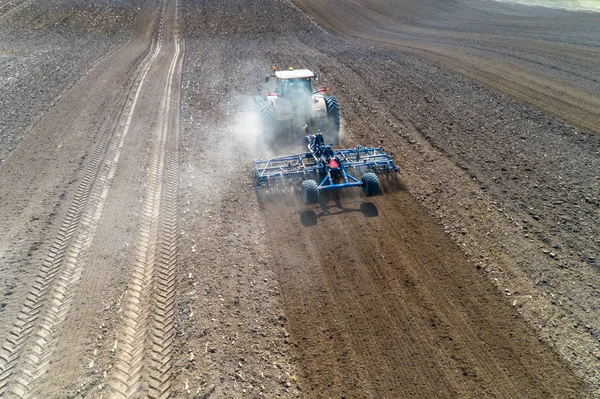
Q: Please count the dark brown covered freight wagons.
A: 0